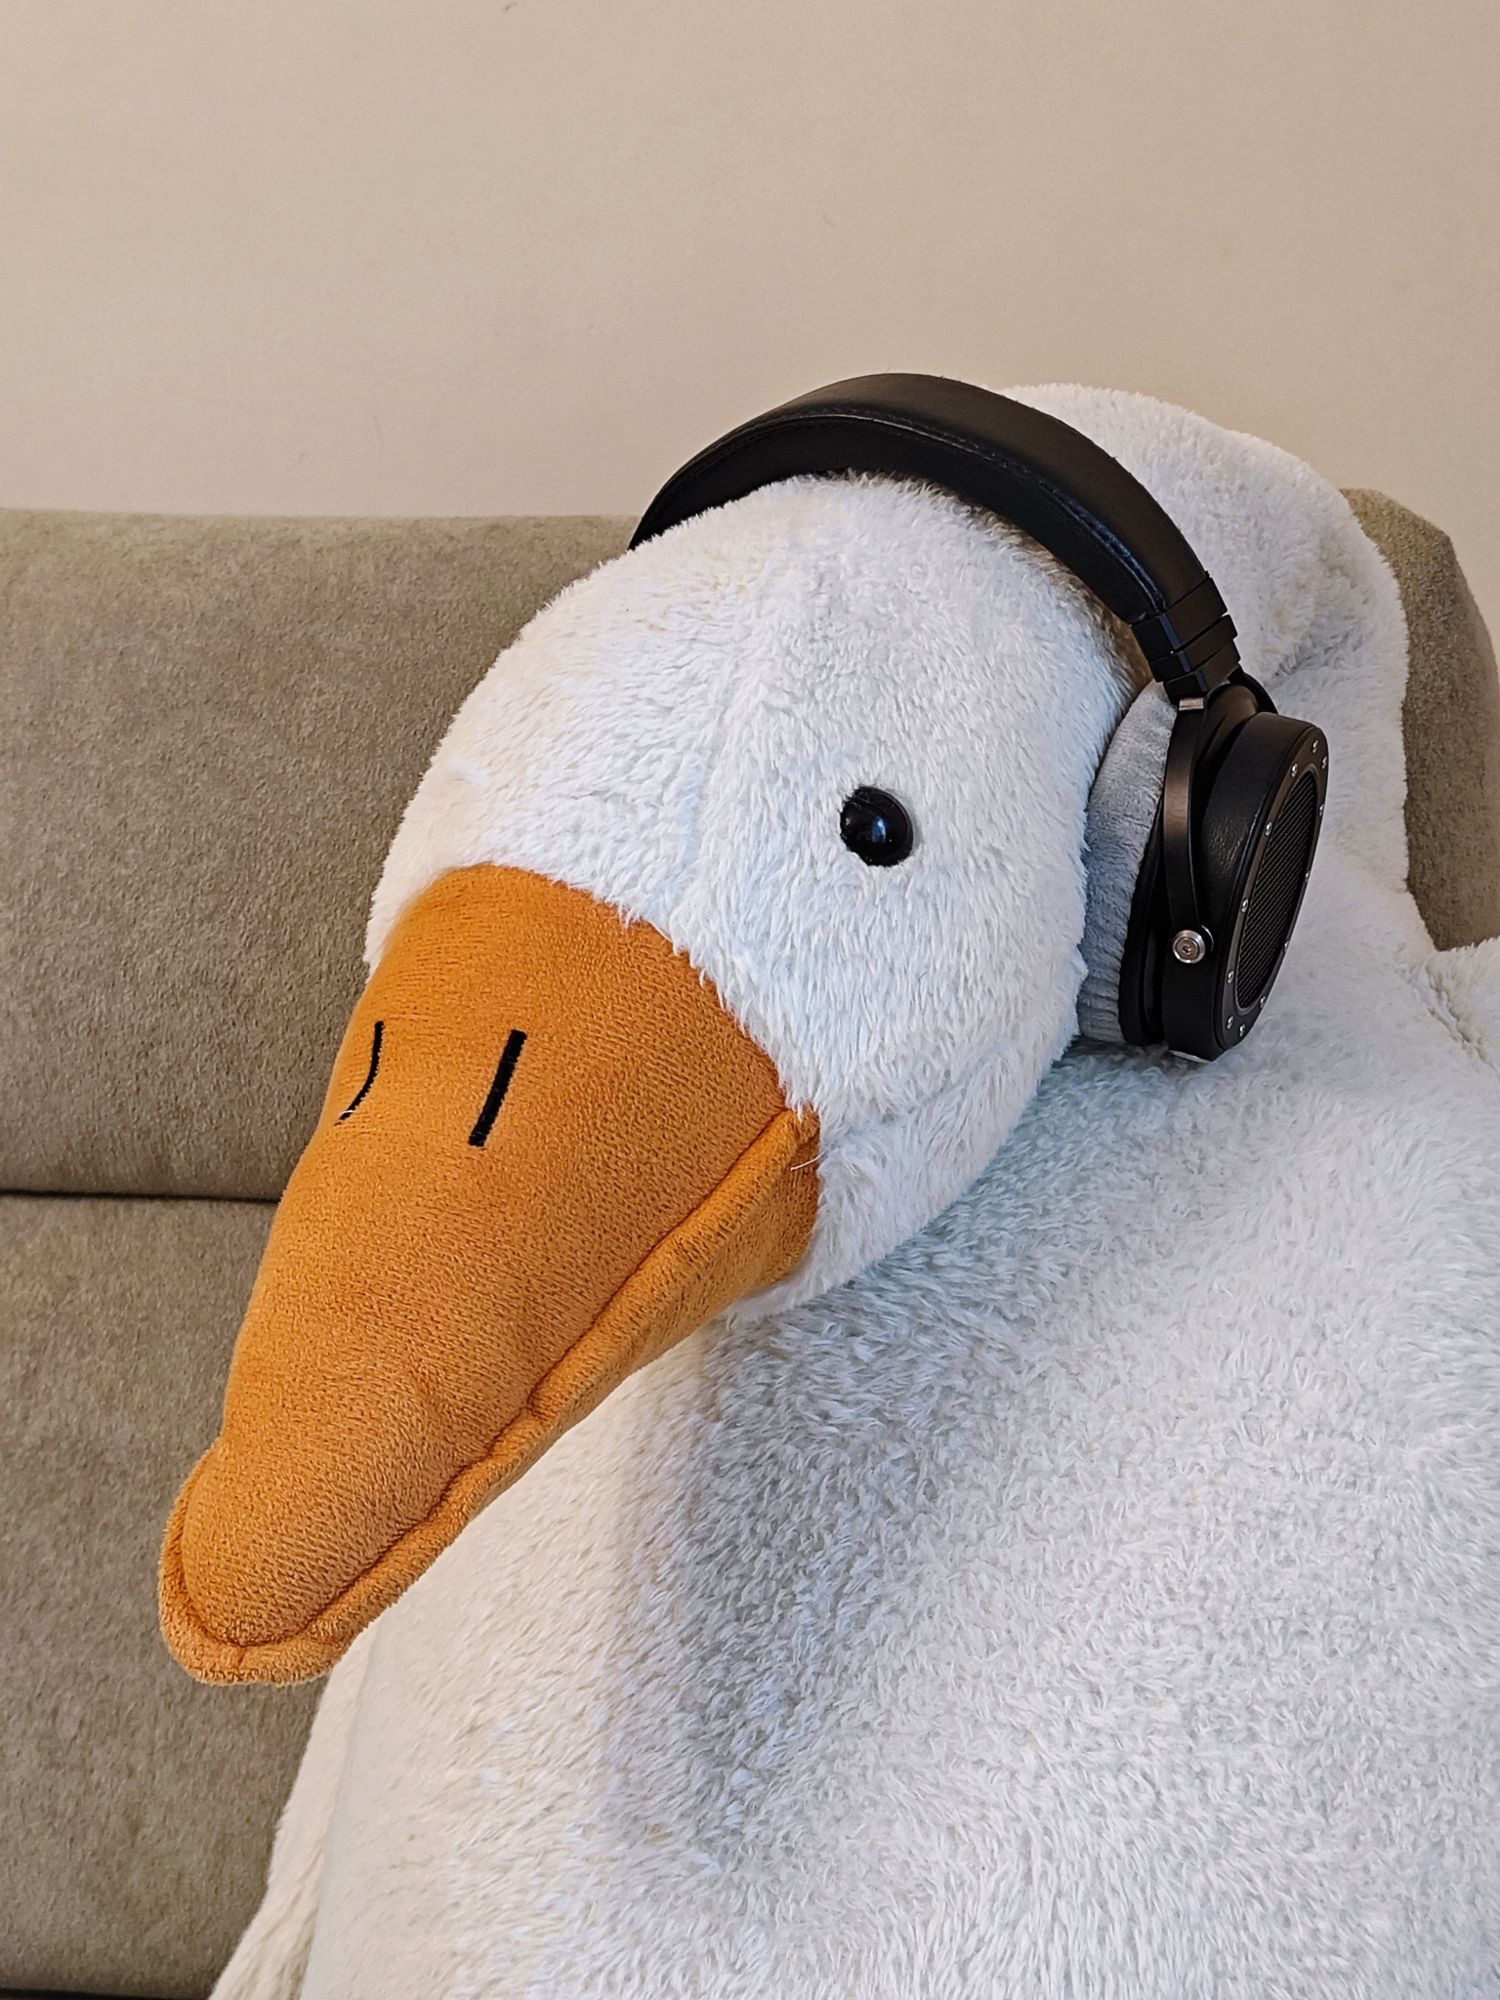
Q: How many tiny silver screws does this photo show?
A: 12